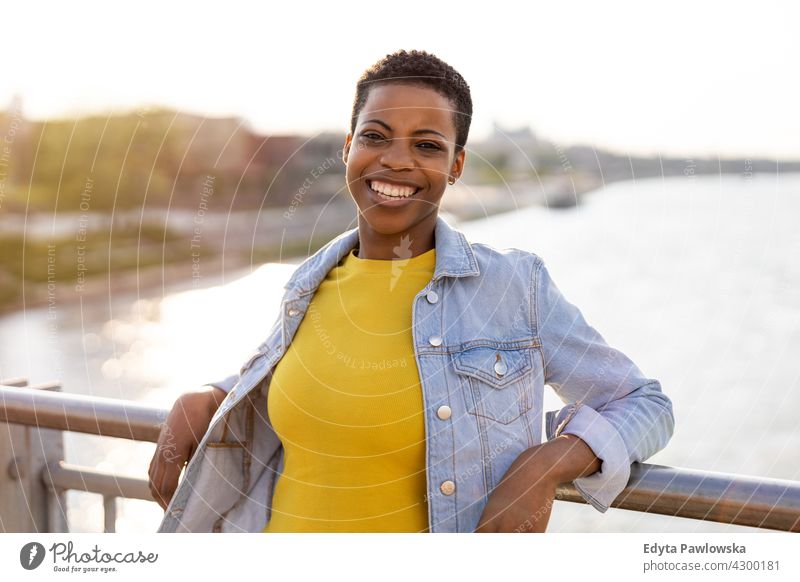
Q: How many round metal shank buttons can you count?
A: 5